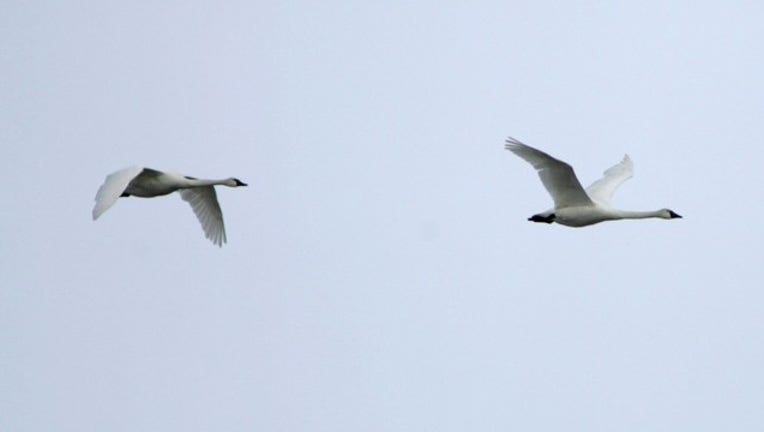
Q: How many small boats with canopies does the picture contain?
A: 0